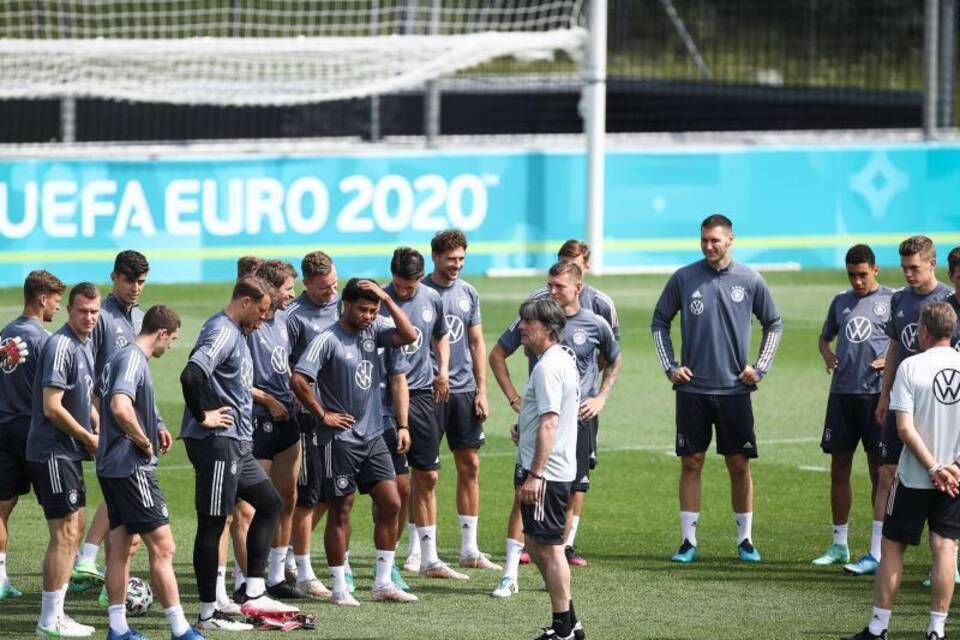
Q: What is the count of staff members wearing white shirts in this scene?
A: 2